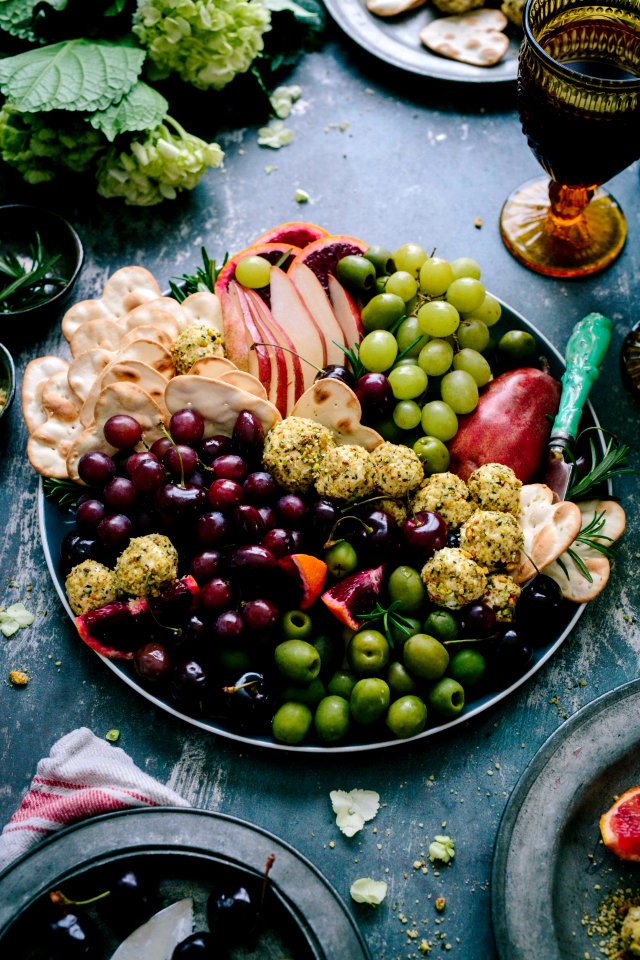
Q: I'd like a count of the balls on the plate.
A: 12